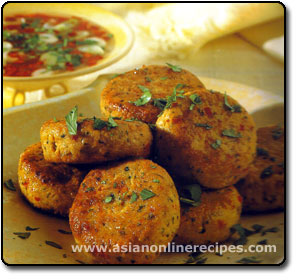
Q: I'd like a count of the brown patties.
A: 7